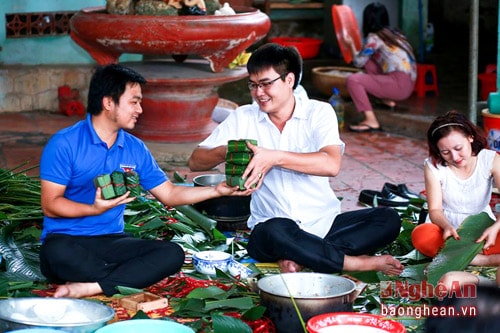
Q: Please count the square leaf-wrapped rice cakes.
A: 7